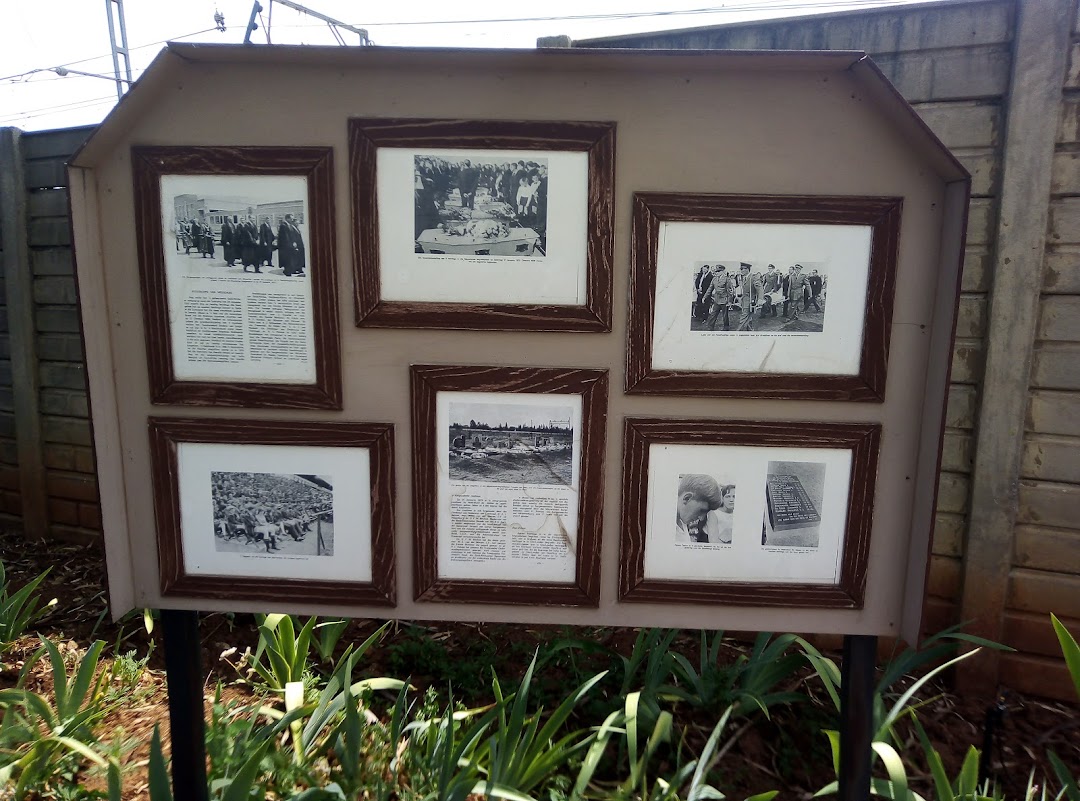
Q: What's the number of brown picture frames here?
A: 6